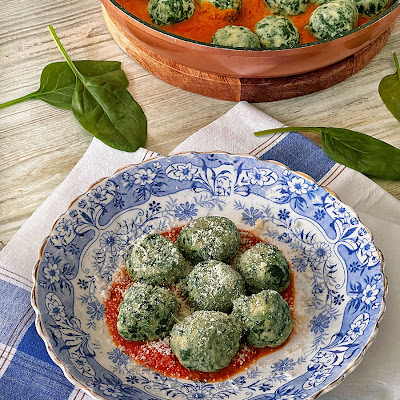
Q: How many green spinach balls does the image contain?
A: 15